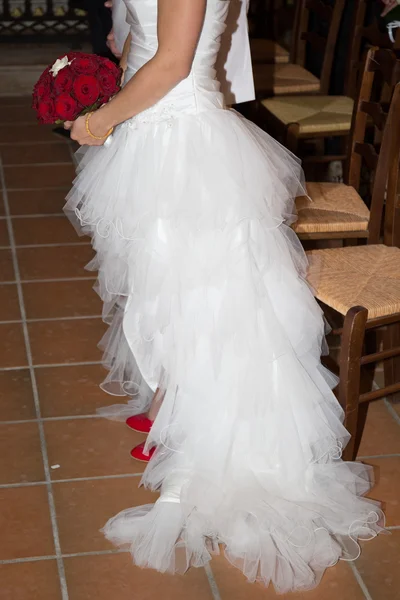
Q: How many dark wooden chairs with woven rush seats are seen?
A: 5